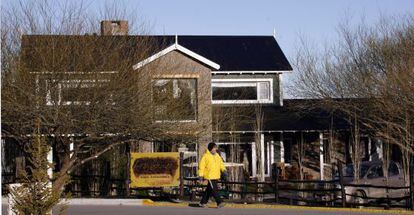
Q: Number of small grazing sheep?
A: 0